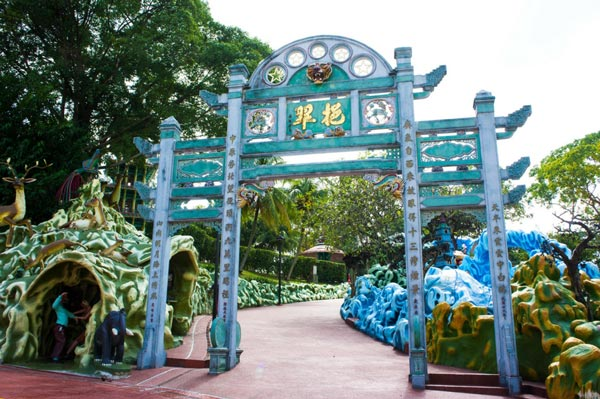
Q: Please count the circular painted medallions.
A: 7